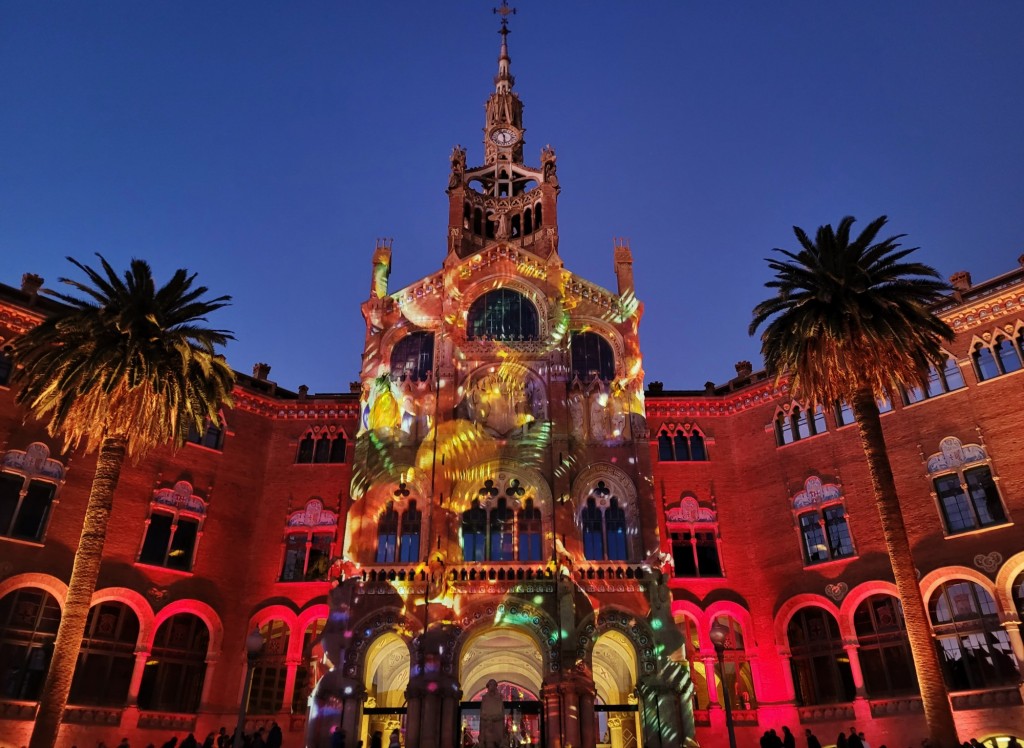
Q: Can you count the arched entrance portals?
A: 3